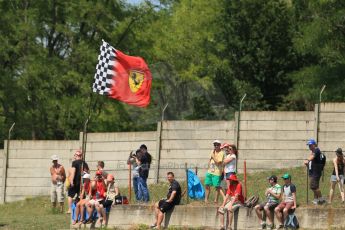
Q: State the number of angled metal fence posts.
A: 5